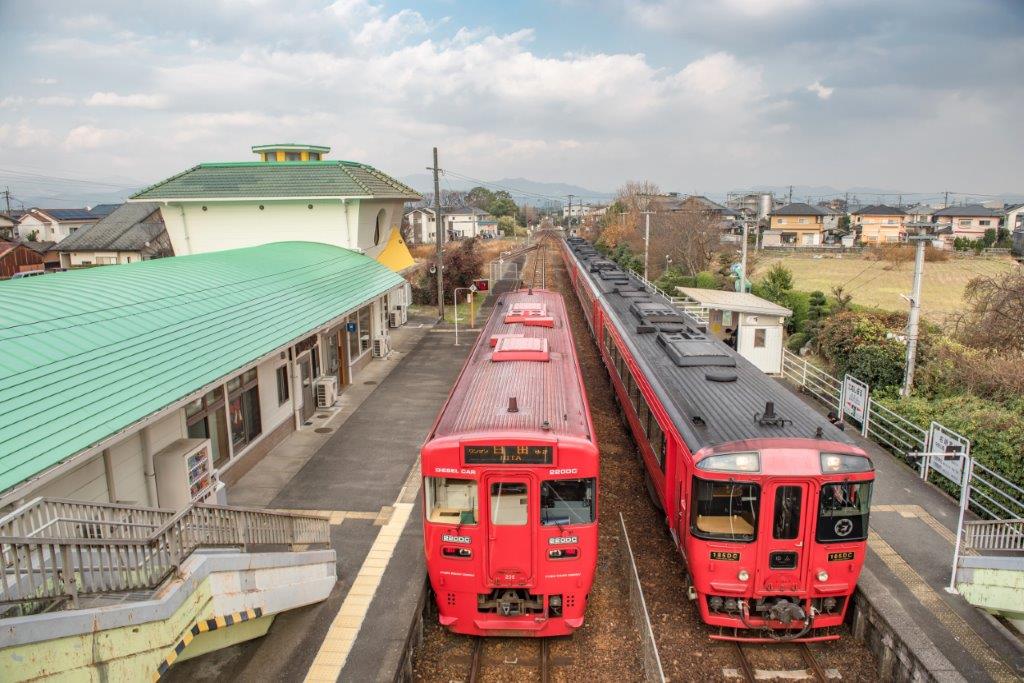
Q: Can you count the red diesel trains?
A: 2